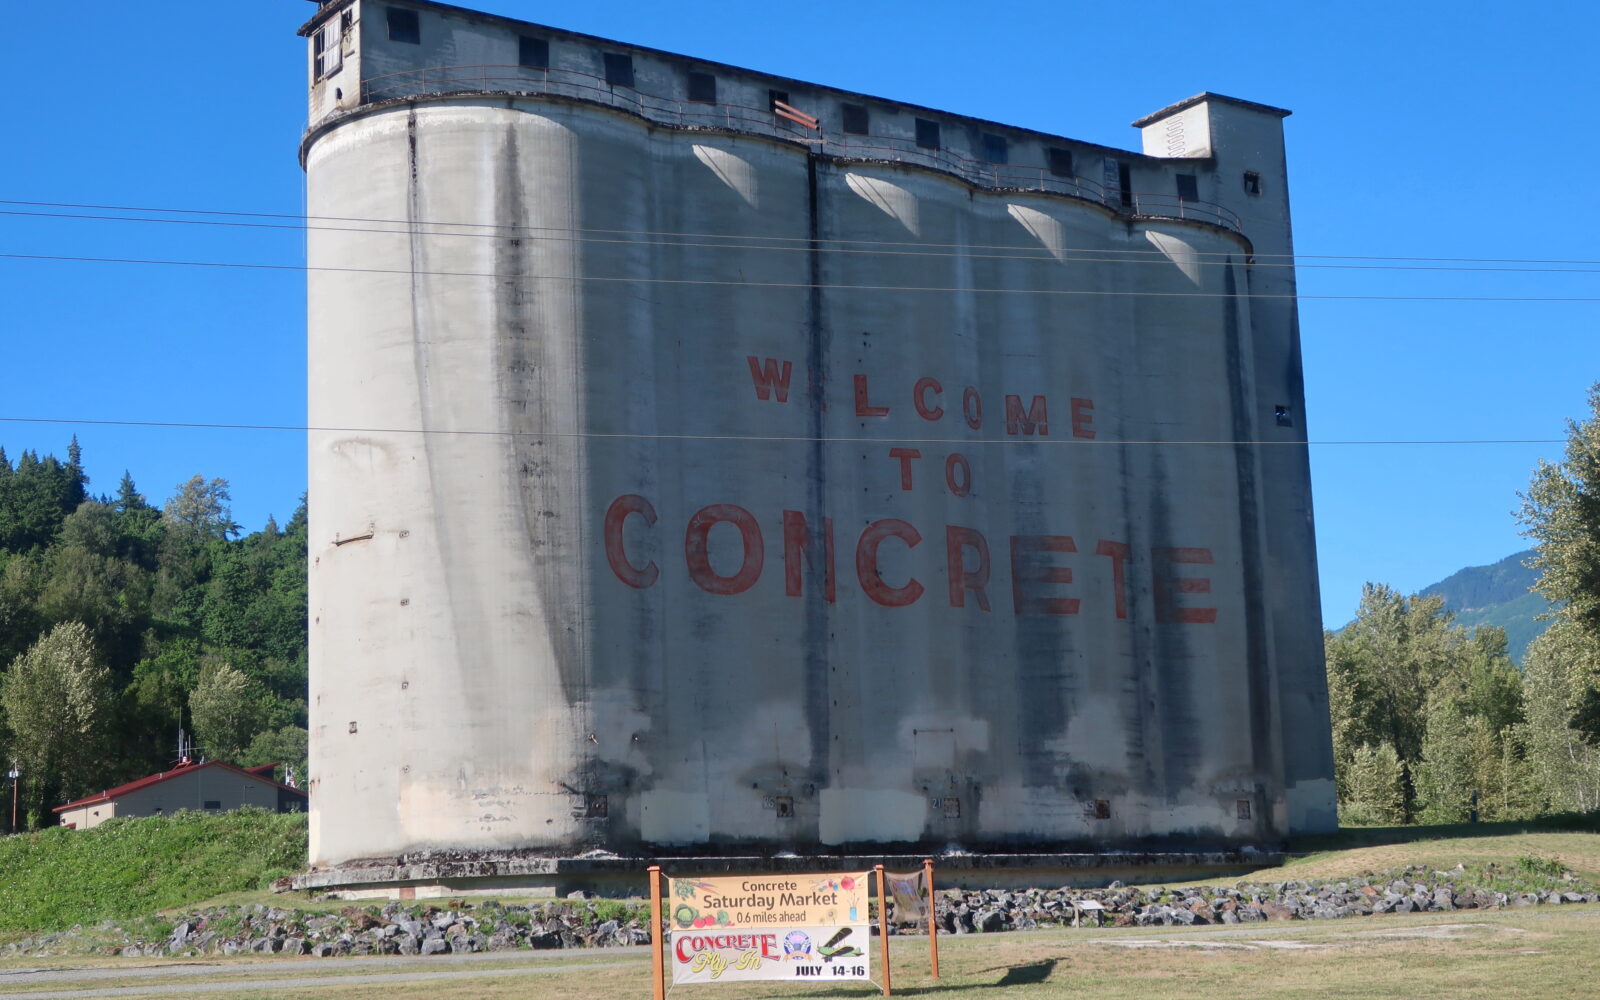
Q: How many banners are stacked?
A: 2